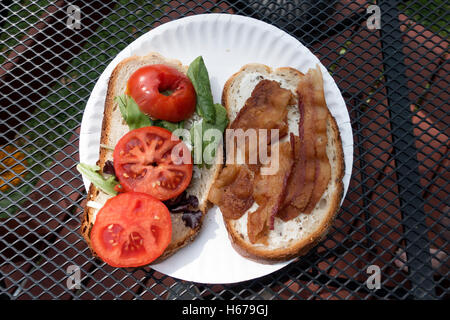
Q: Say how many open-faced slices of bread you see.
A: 2